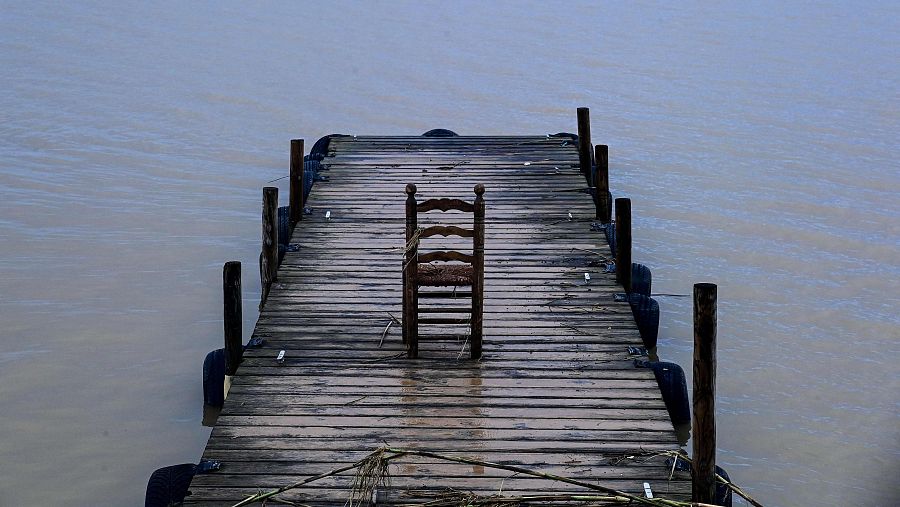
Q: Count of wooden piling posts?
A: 7